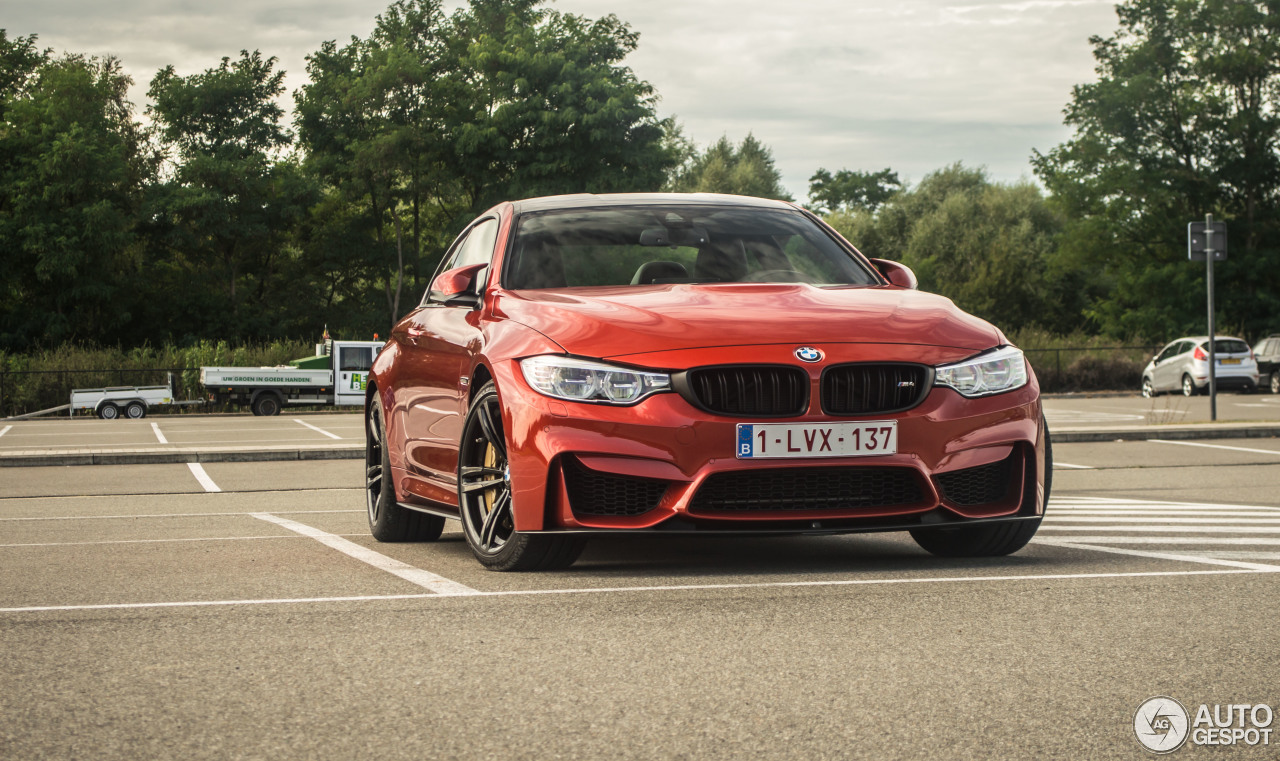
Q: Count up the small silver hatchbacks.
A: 1